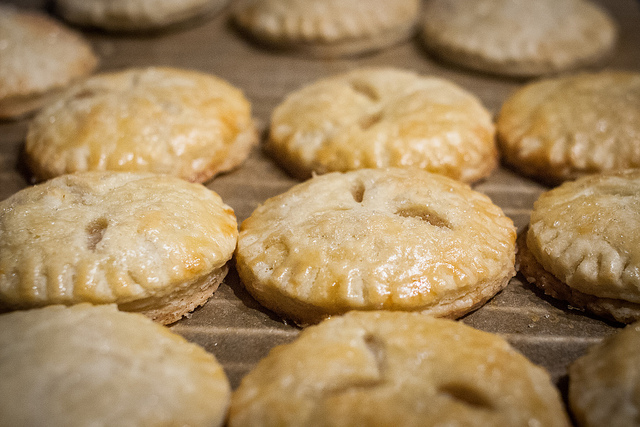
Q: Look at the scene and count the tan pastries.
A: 13